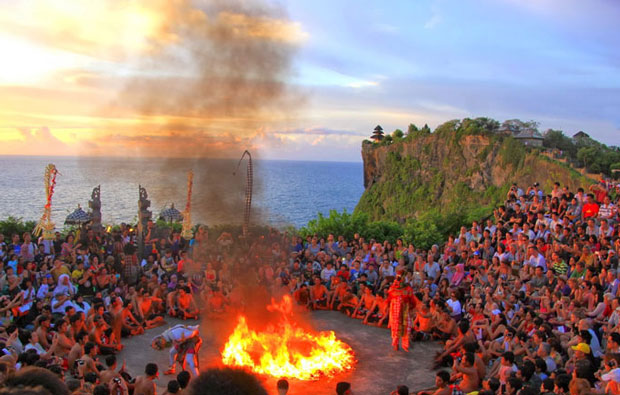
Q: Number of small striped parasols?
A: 2